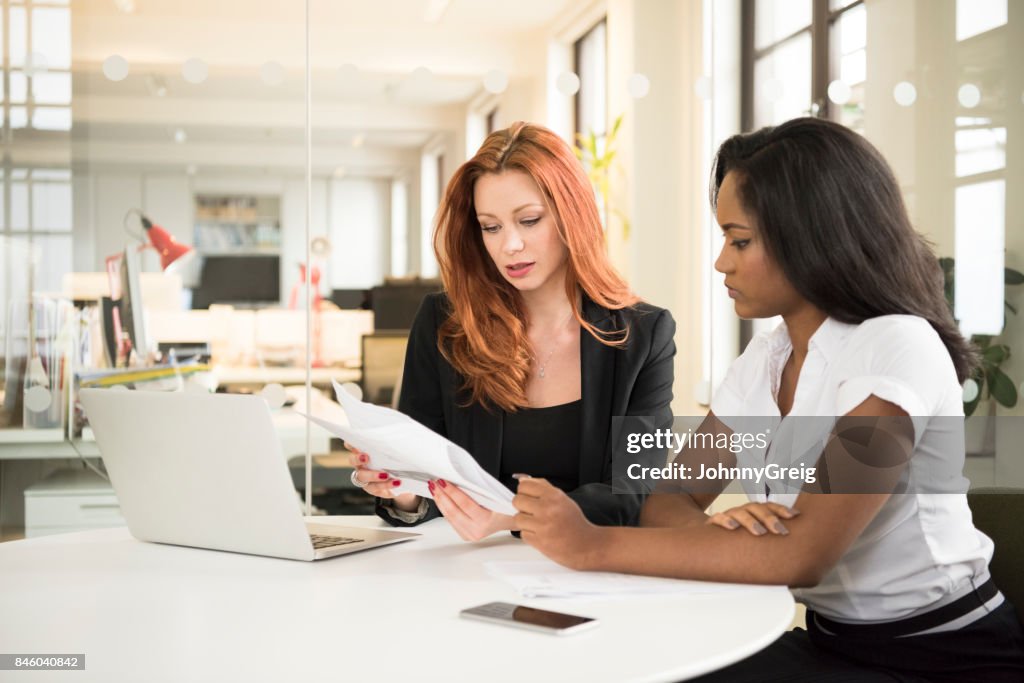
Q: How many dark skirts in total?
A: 1